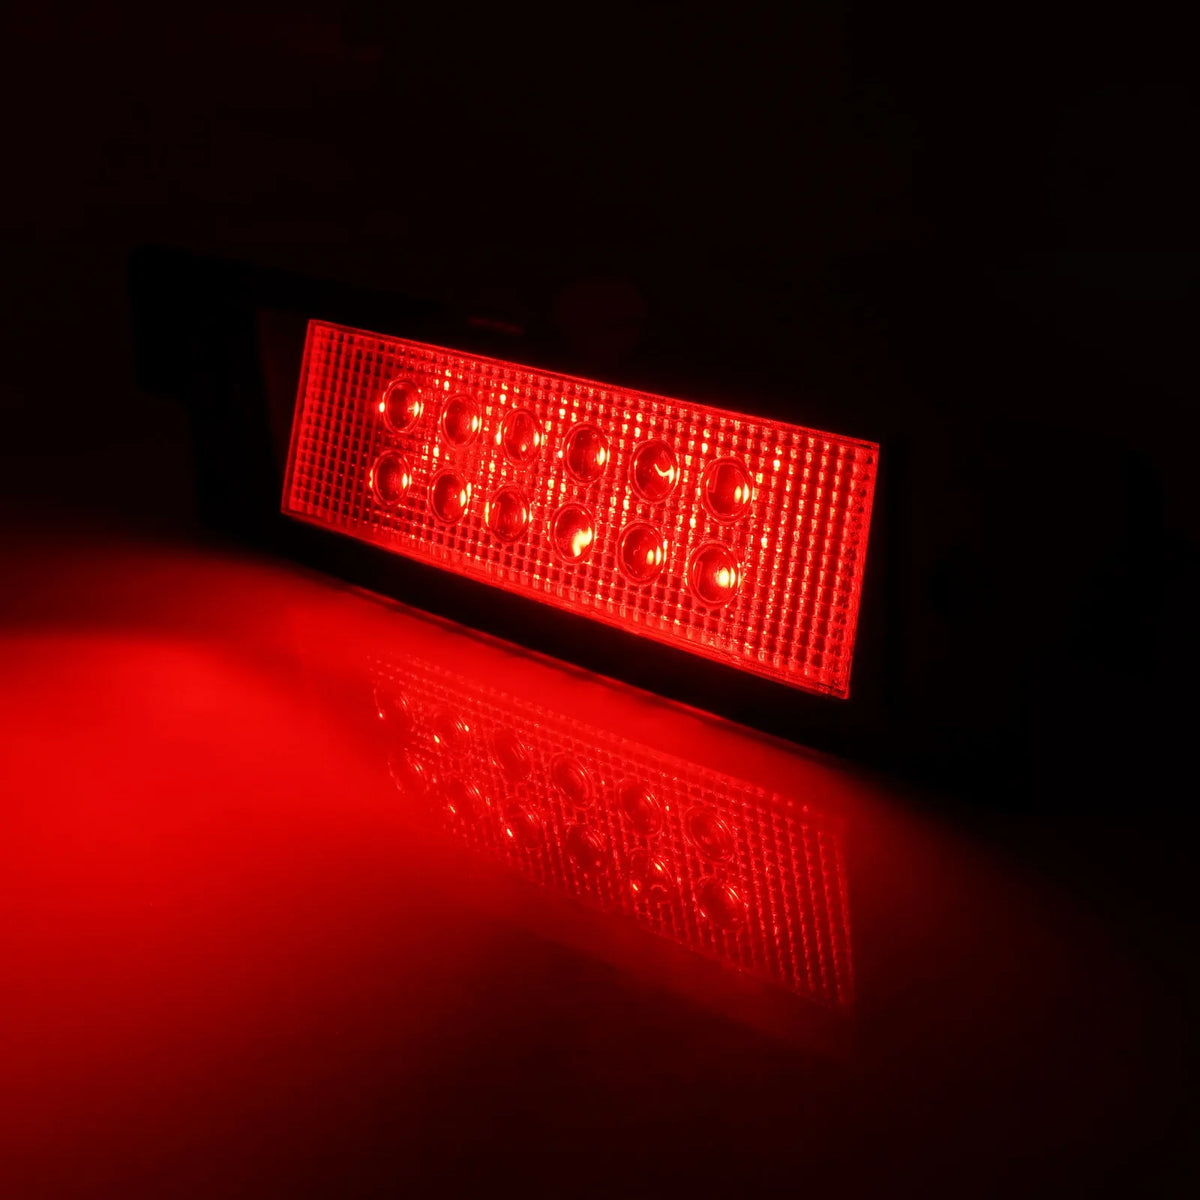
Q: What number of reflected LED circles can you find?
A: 12